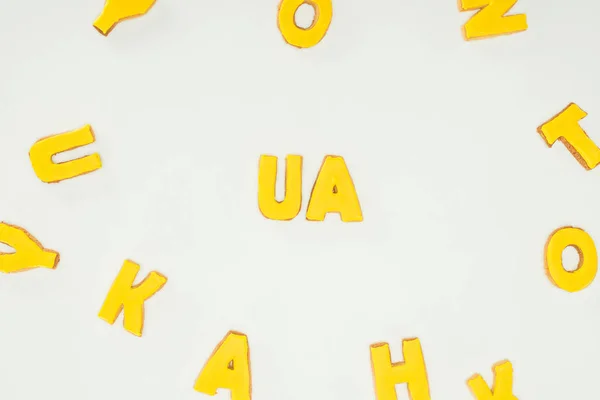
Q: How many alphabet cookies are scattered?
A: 13